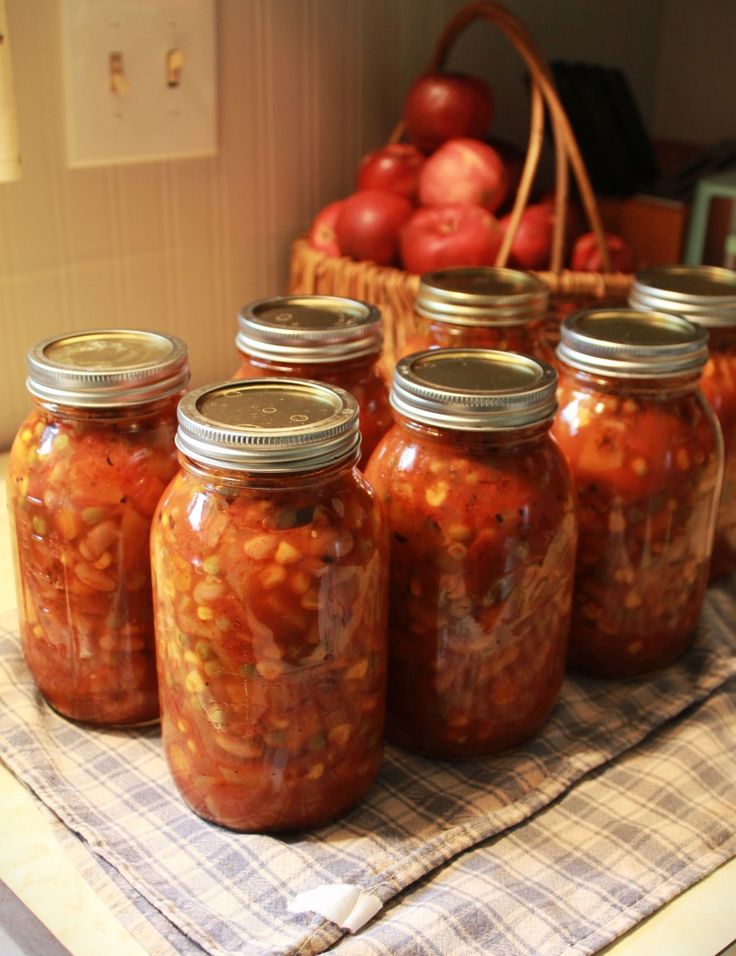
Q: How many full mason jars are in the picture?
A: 7